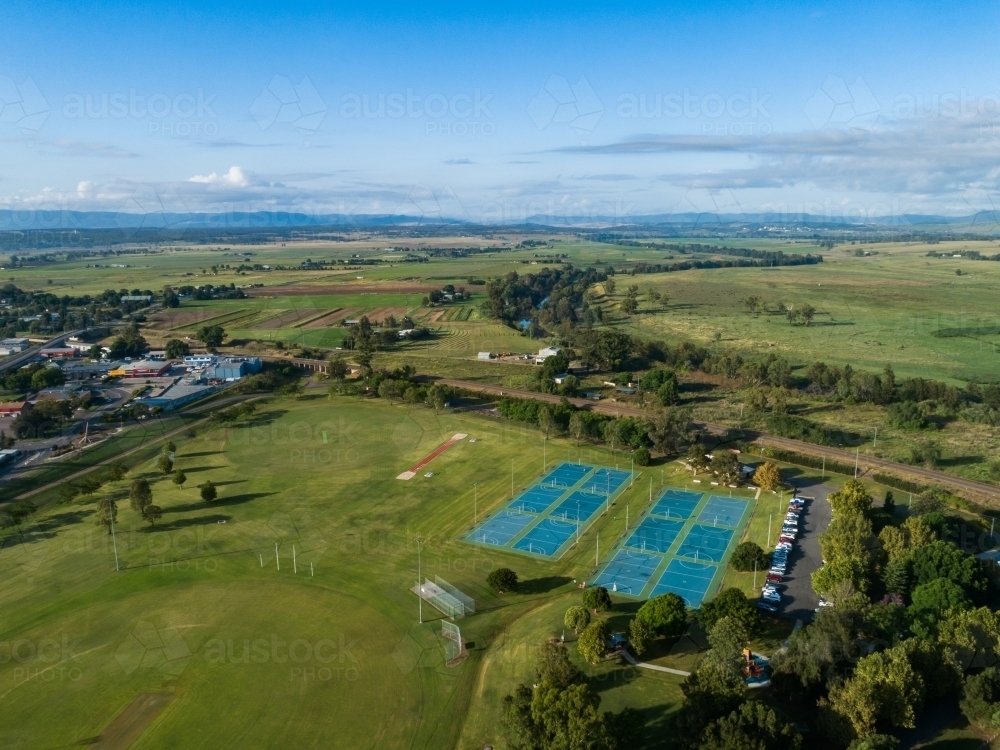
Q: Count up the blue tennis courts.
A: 12